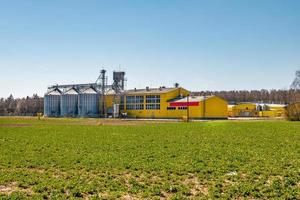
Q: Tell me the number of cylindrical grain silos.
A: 3